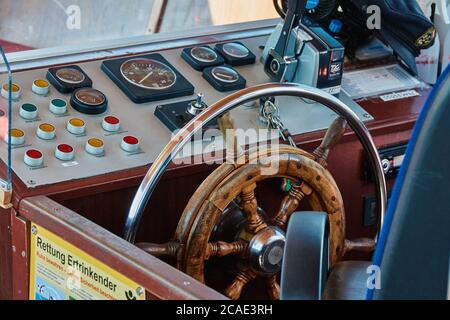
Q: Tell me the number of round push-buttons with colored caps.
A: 12